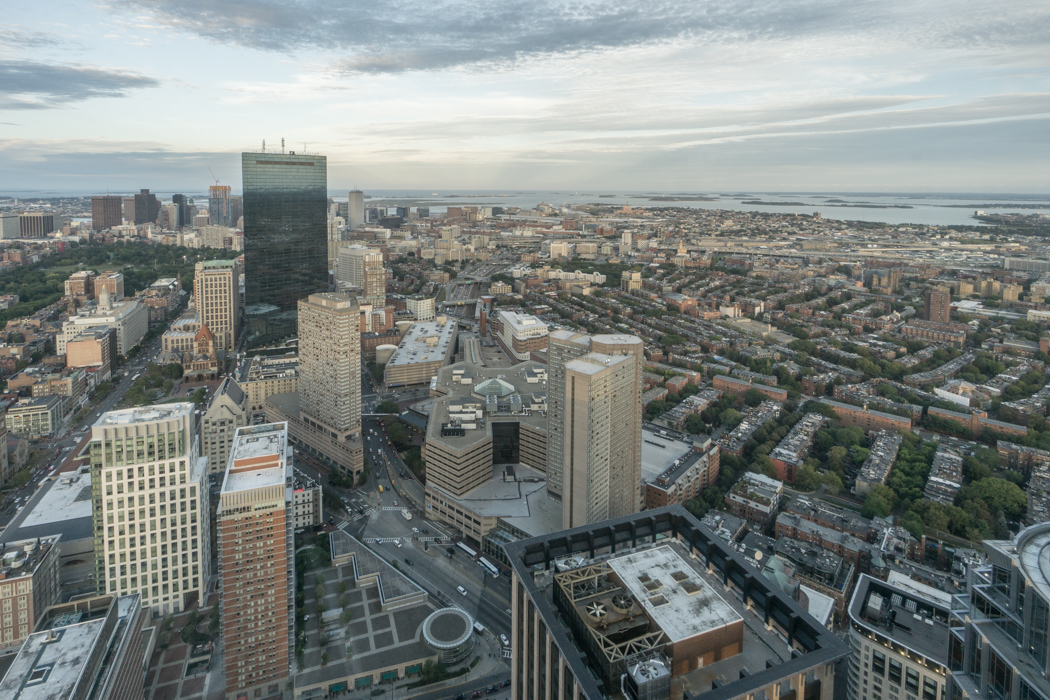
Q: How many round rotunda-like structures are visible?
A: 1